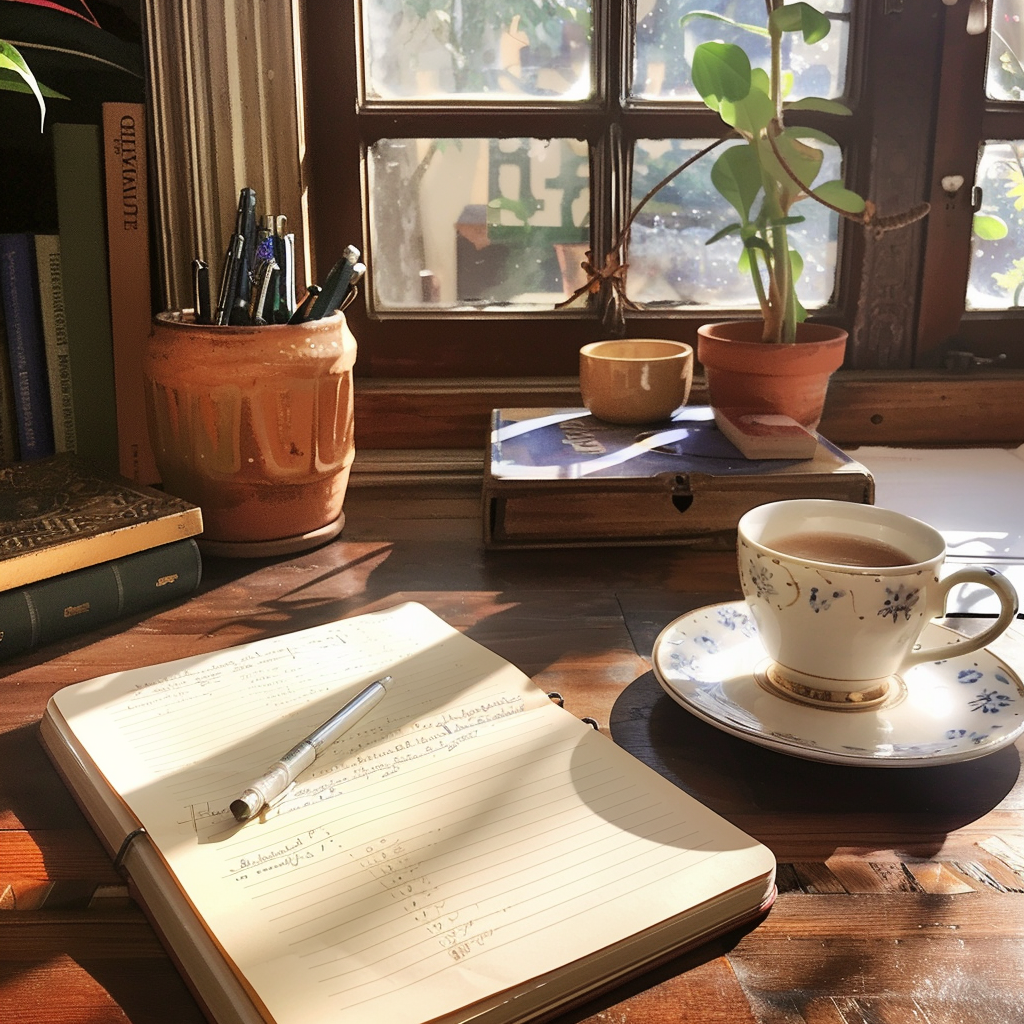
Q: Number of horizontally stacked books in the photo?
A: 2